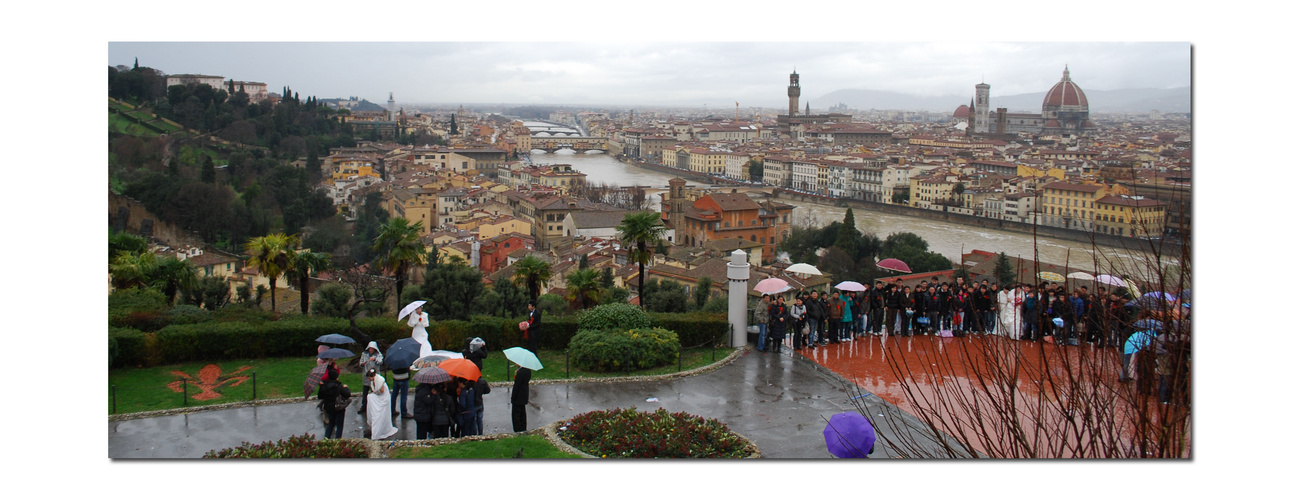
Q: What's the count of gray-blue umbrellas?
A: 3